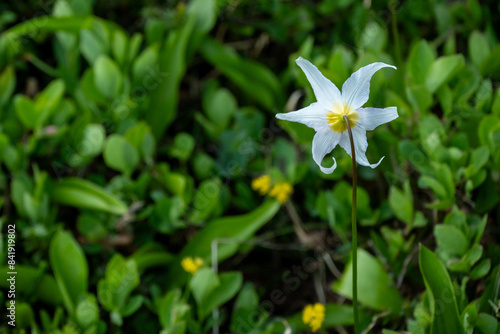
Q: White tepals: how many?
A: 6